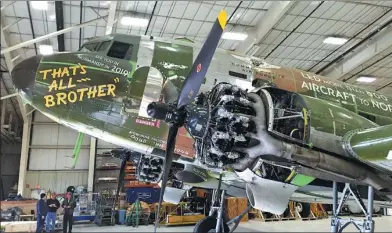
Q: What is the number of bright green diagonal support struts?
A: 2